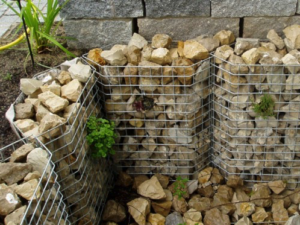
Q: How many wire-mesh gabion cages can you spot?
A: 4